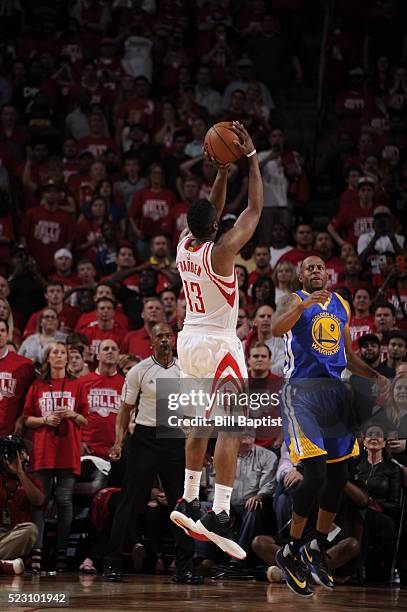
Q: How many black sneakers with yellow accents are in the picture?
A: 2